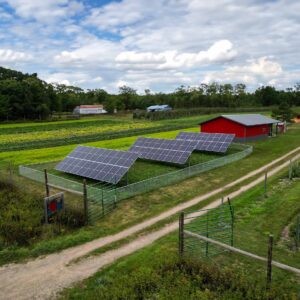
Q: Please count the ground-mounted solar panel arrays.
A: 3